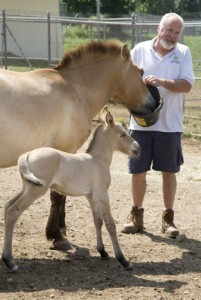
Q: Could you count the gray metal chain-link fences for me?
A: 1